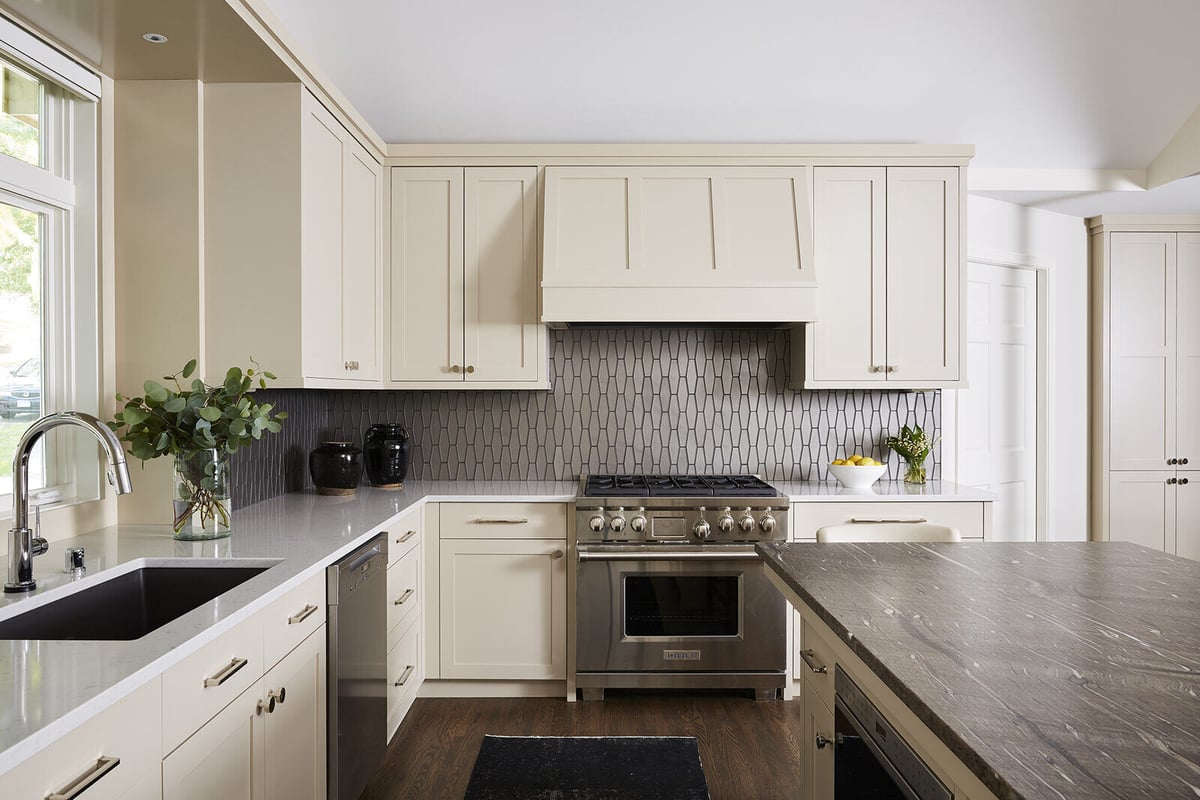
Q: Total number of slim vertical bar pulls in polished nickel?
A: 0